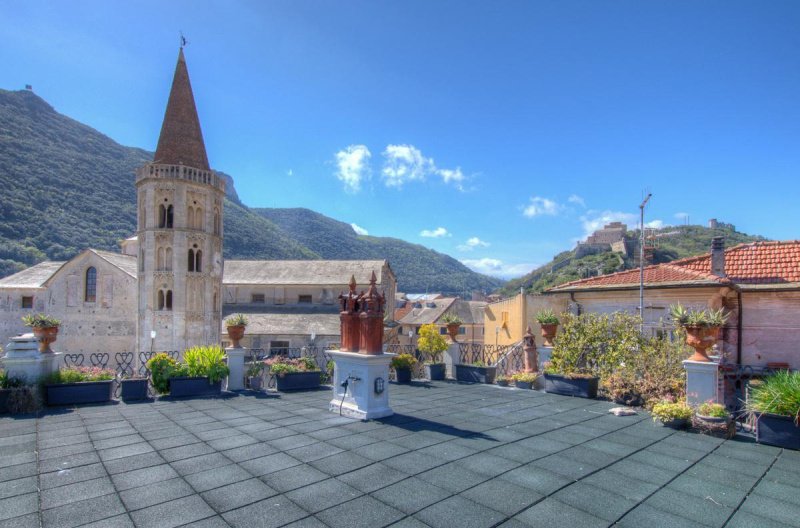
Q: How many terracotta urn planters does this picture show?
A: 5